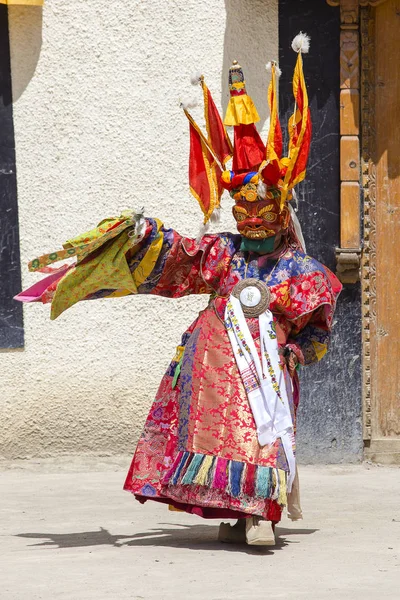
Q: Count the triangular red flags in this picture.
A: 4